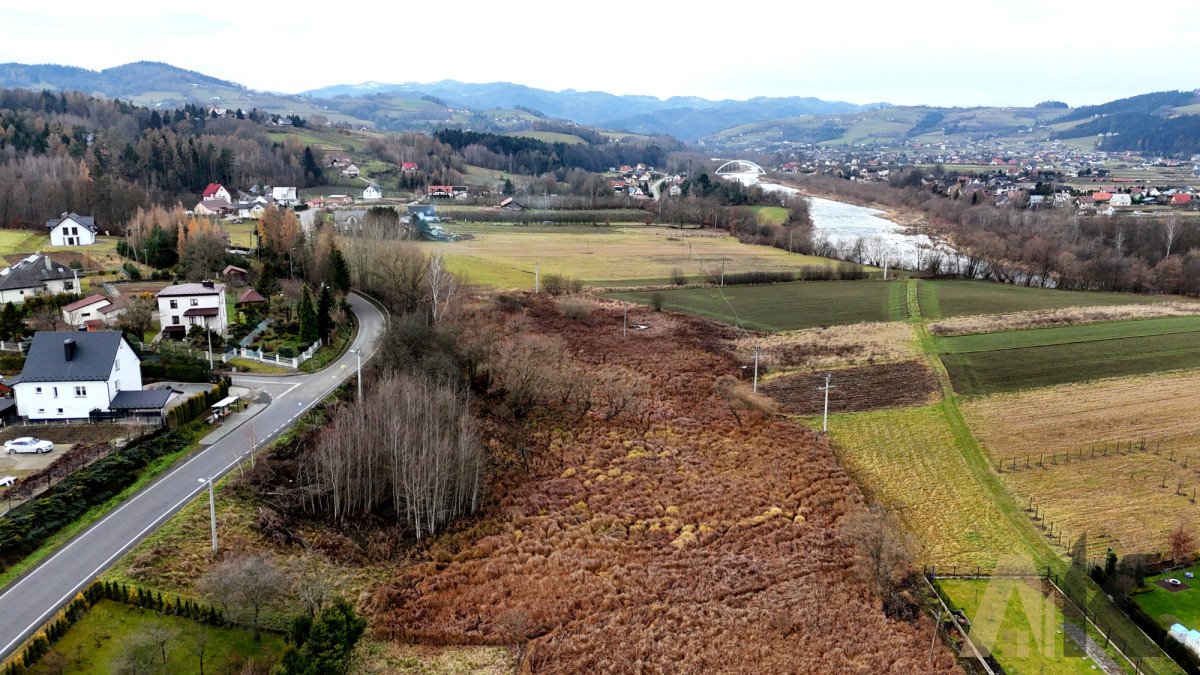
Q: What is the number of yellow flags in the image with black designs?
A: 0